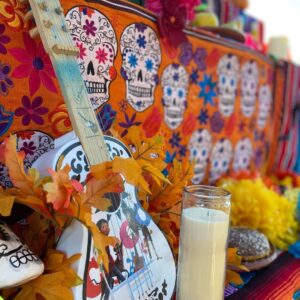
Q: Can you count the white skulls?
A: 11